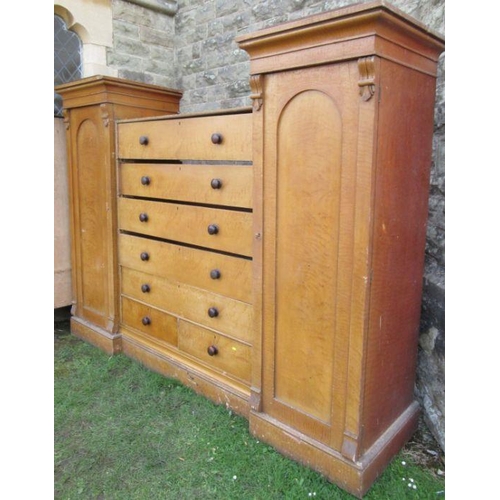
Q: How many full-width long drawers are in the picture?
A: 5